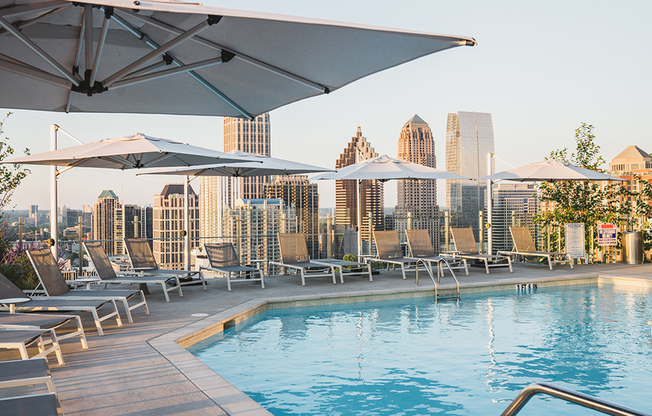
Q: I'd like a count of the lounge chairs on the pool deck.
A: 15